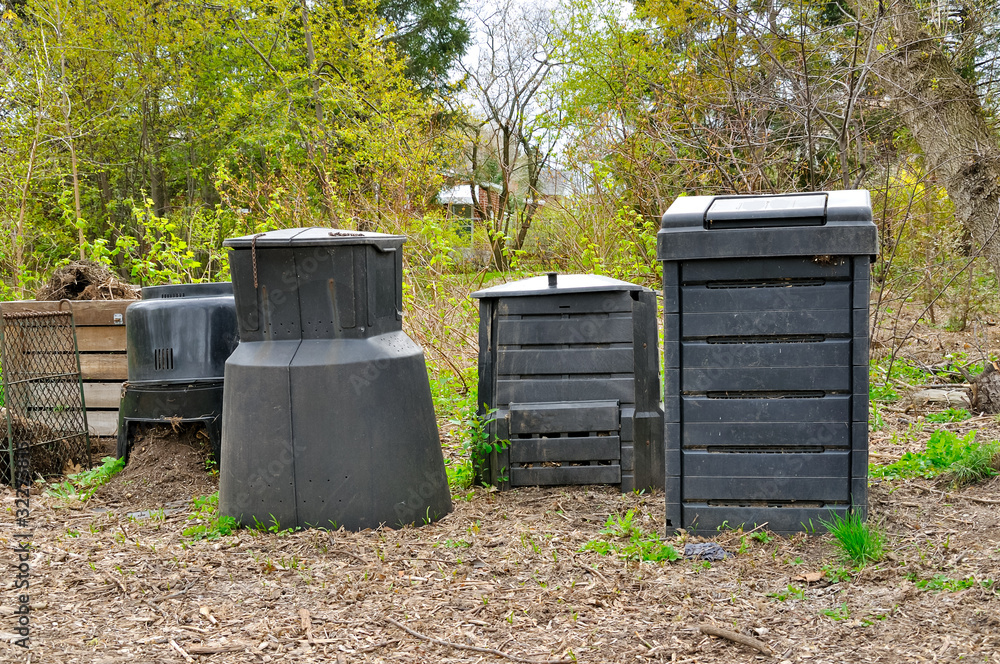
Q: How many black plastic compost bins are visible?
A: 4